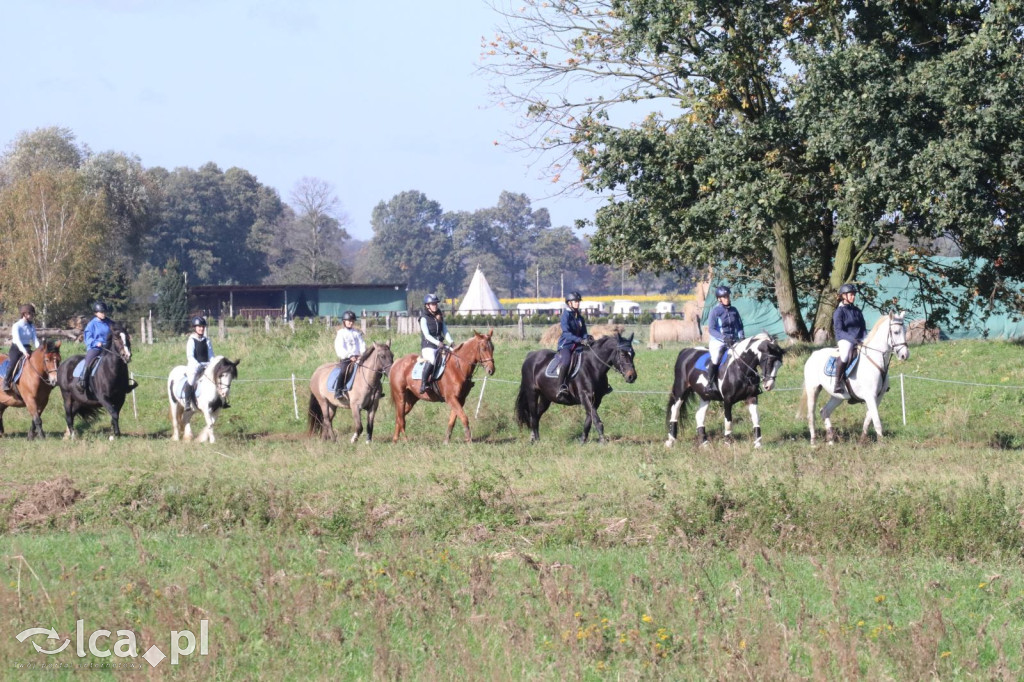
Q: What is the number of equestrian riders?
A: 8